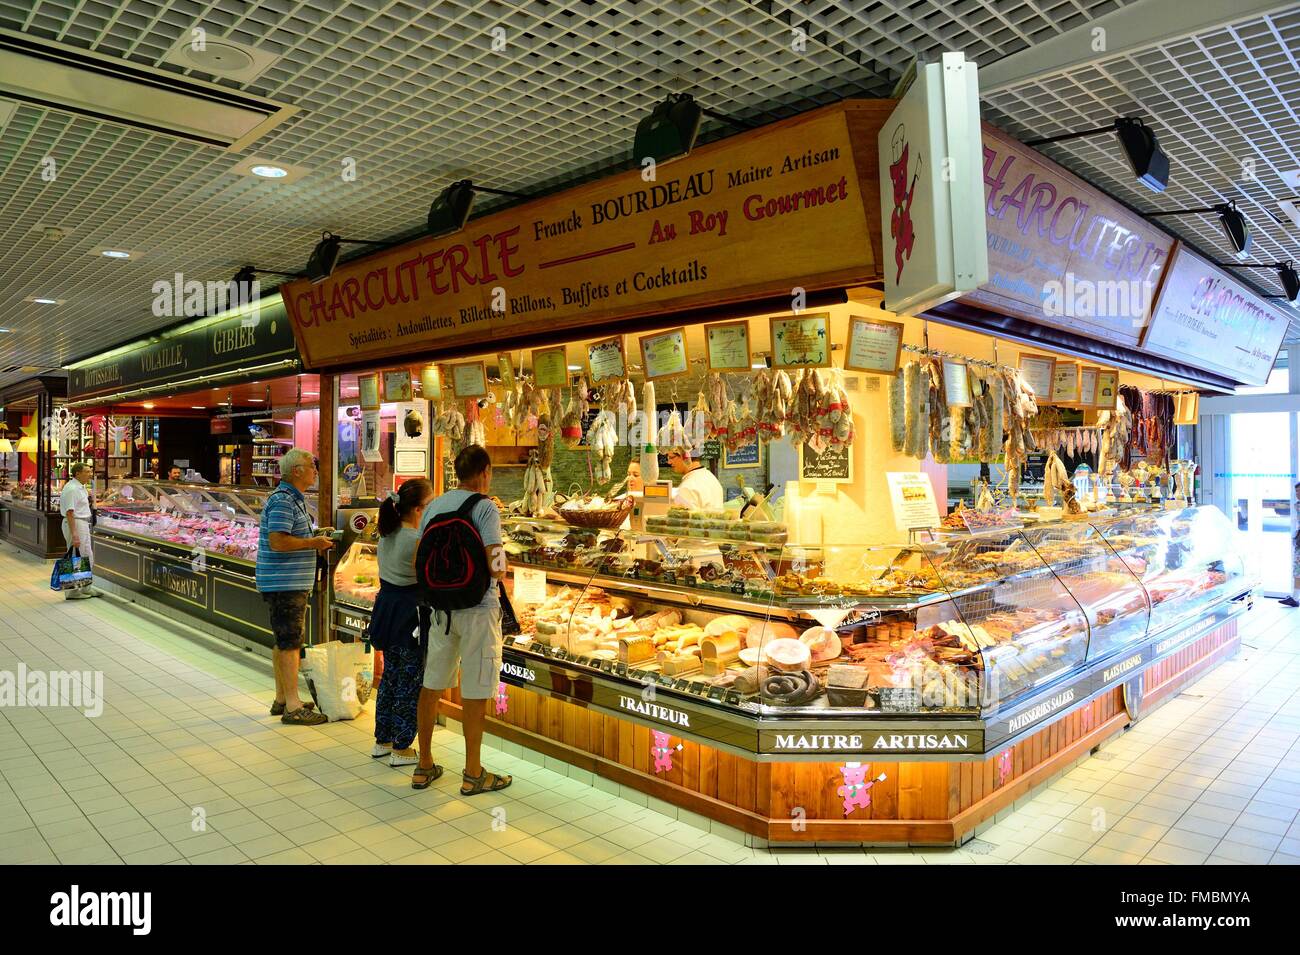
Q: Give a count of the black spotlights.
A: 7